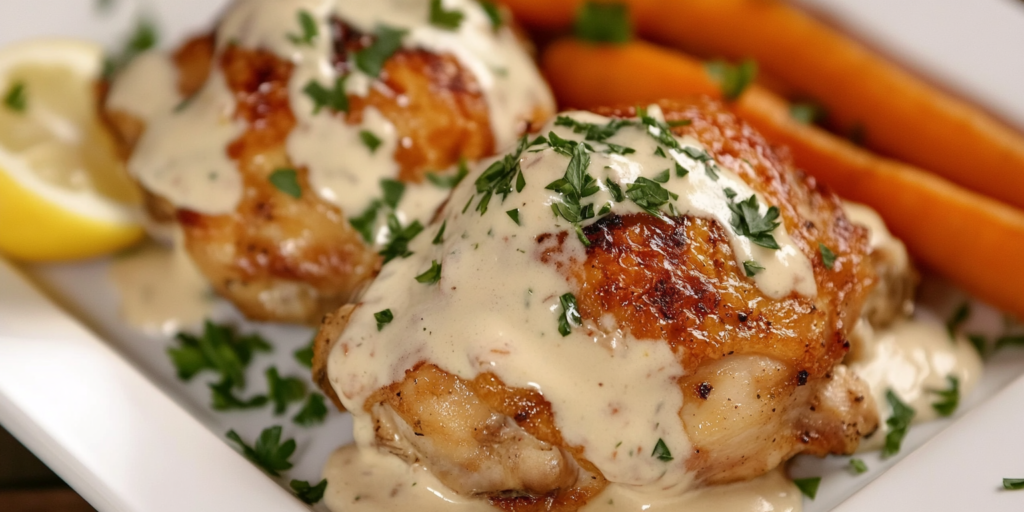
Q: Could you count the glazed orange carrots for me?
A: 2